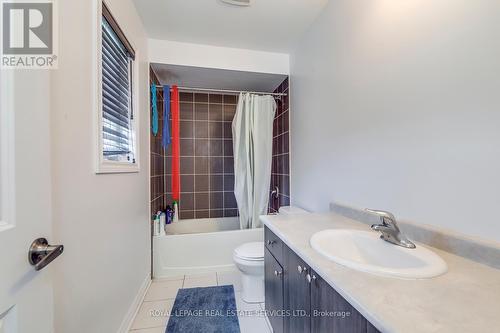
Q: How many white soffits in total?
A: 1